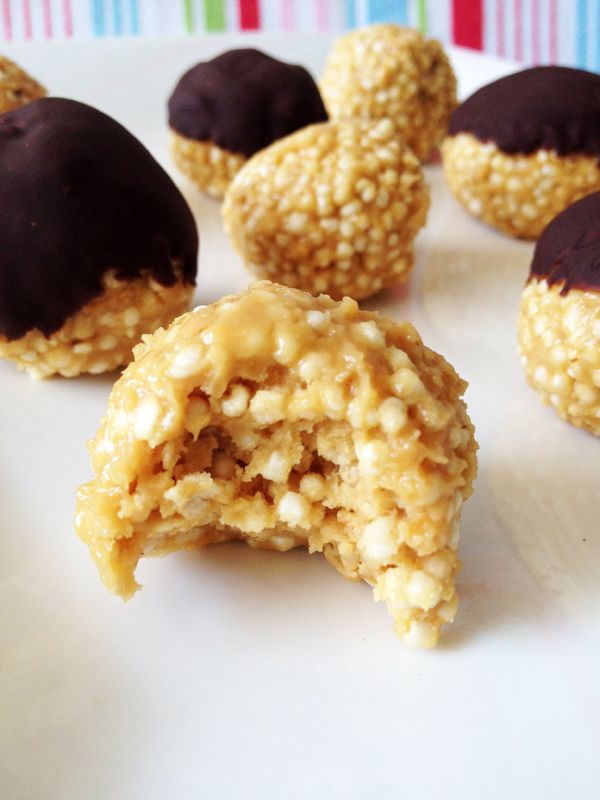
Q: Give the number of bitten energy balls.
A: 1